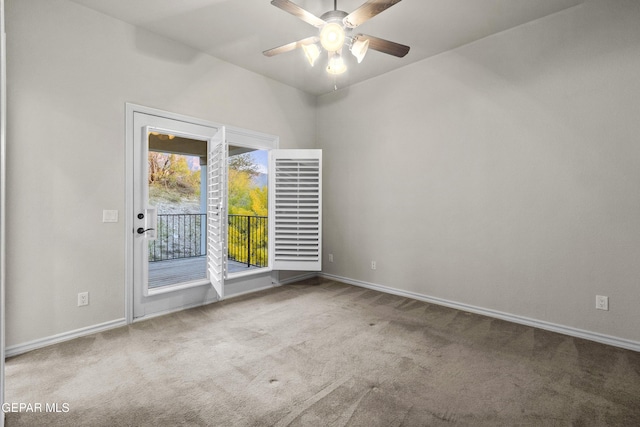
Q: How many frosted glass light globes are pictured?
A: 4